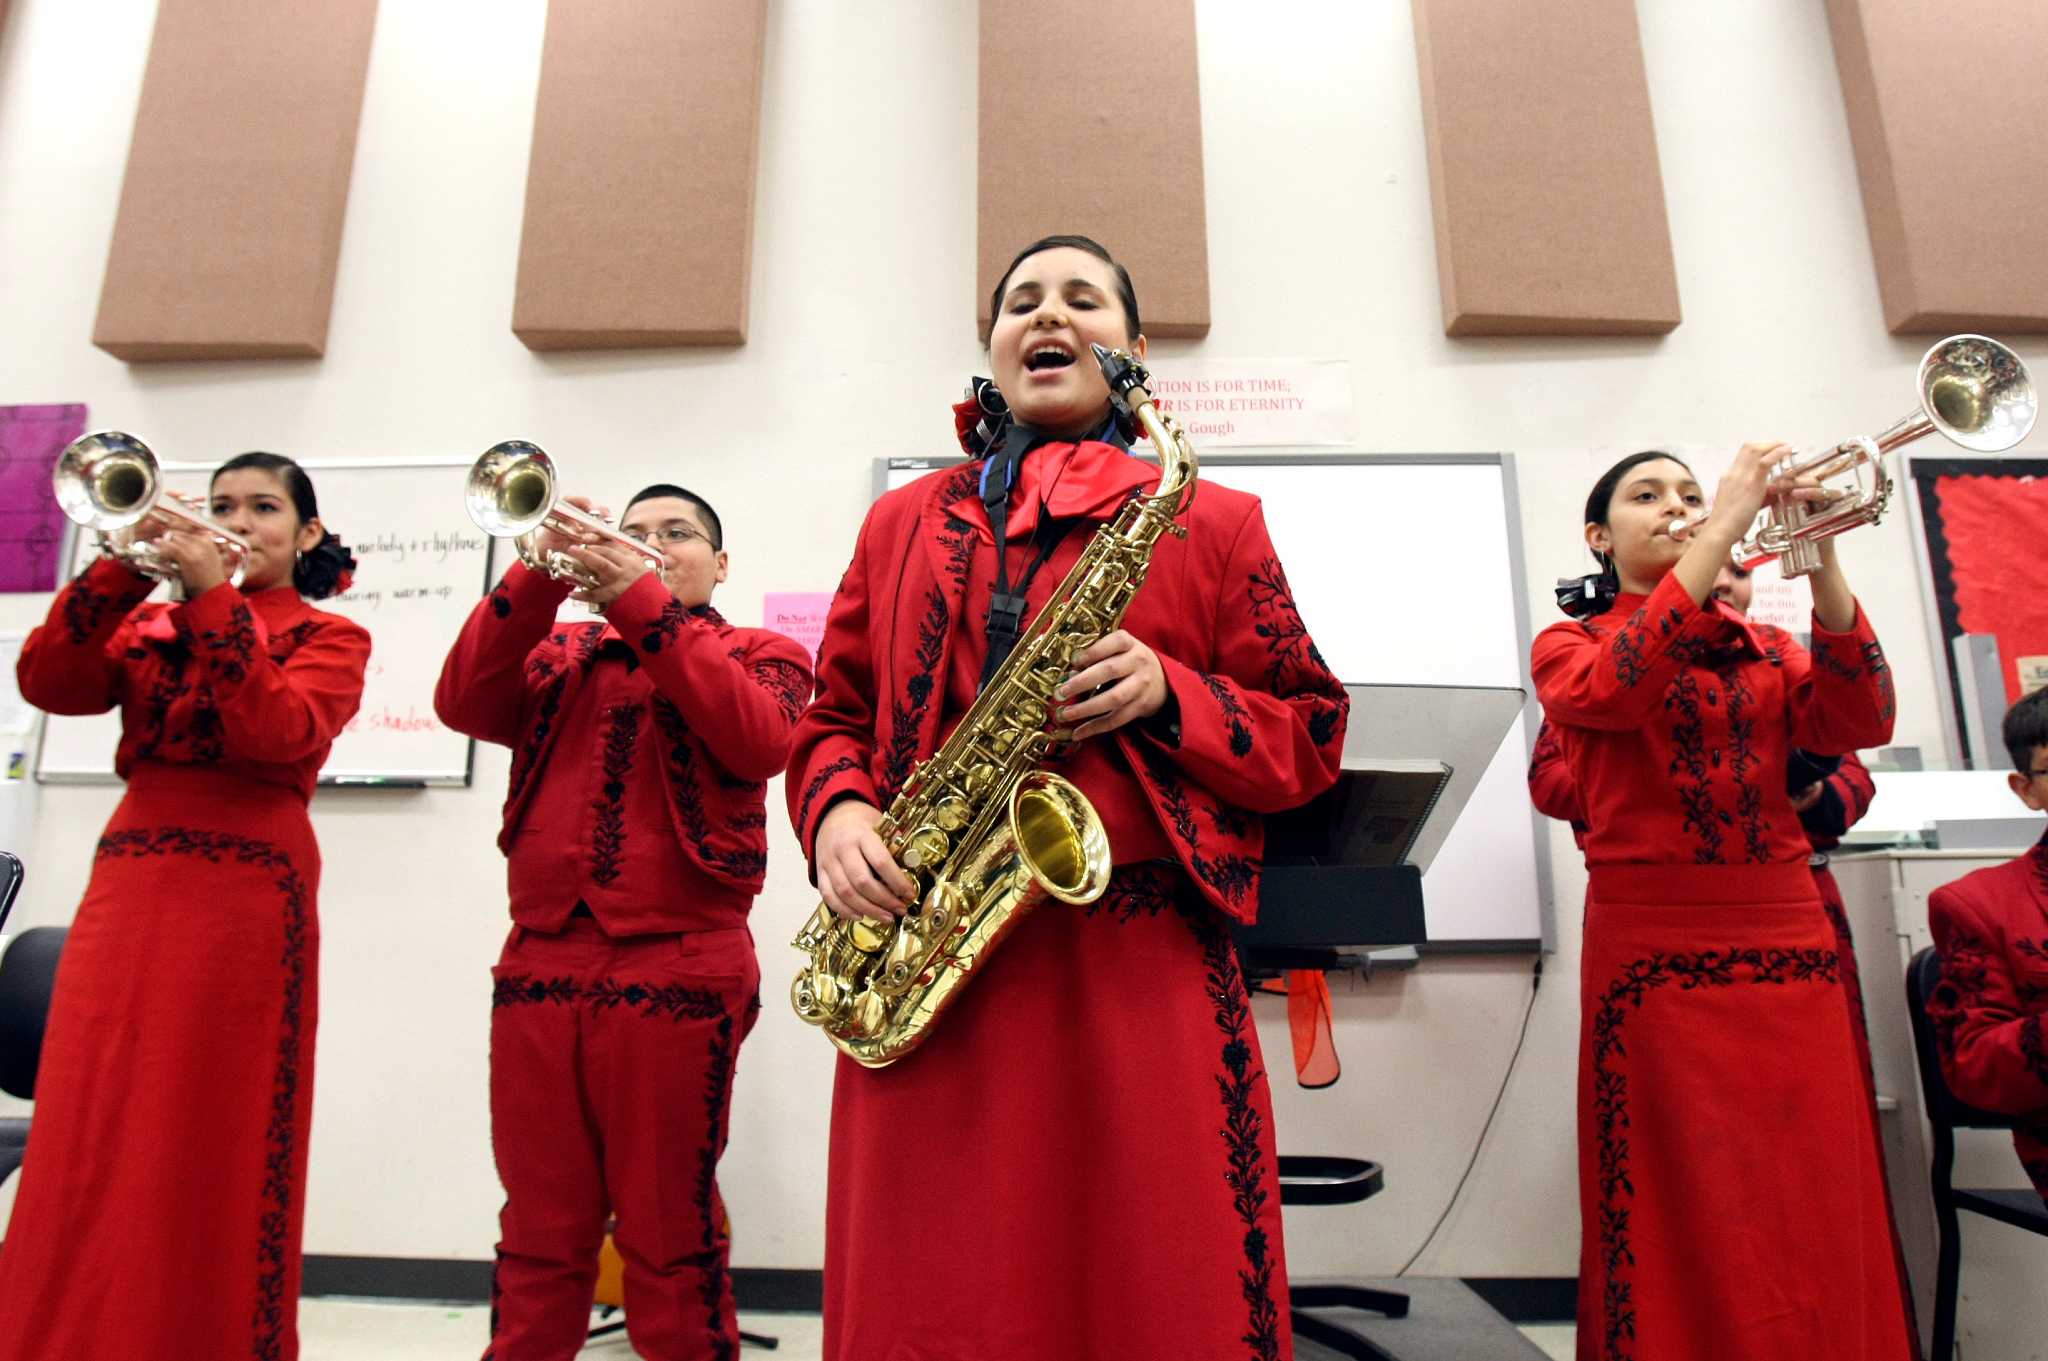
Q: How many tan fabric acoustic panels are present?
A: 5